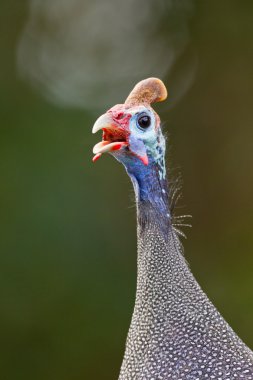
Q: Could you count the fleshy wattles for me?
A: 2